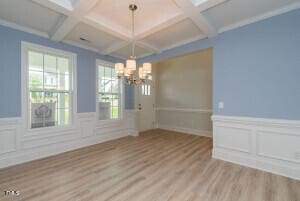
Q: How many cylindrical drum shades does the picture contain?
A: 5